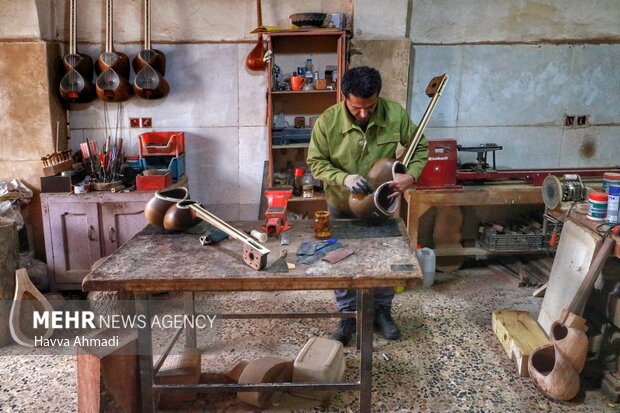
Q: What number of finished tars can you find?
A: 3